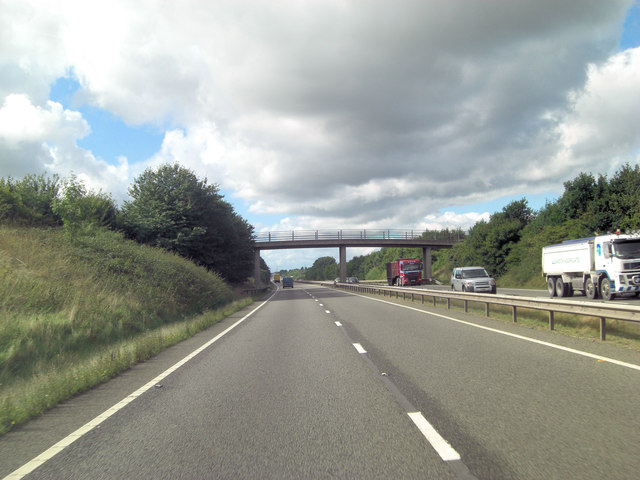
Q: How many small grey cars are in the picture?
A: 1